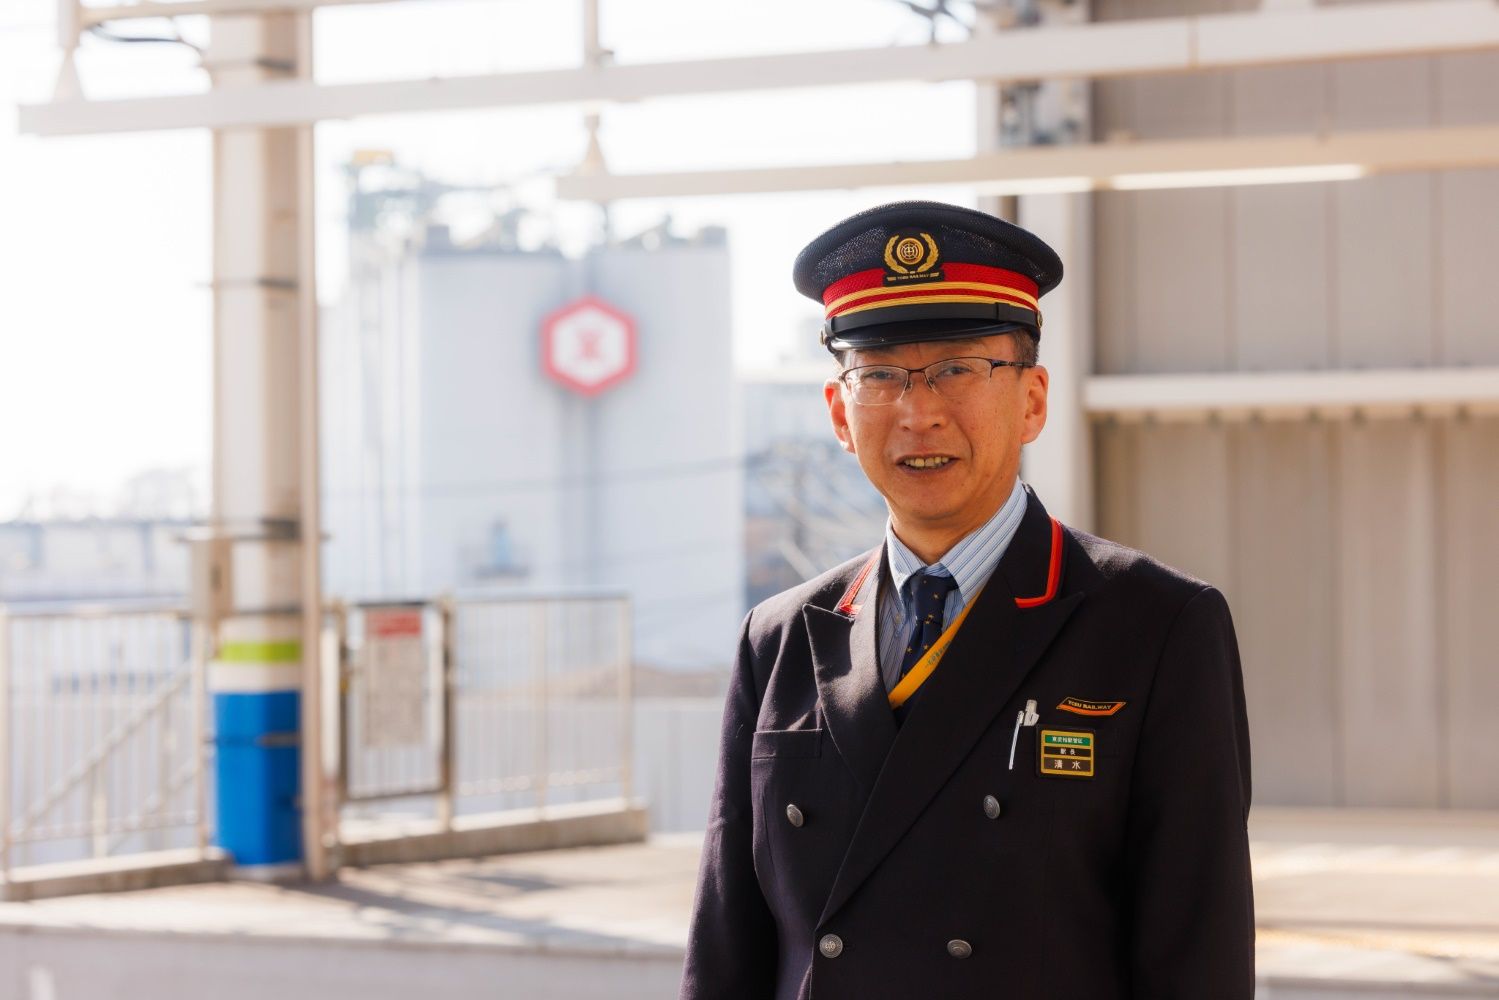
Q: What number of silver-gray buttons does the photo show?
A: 4